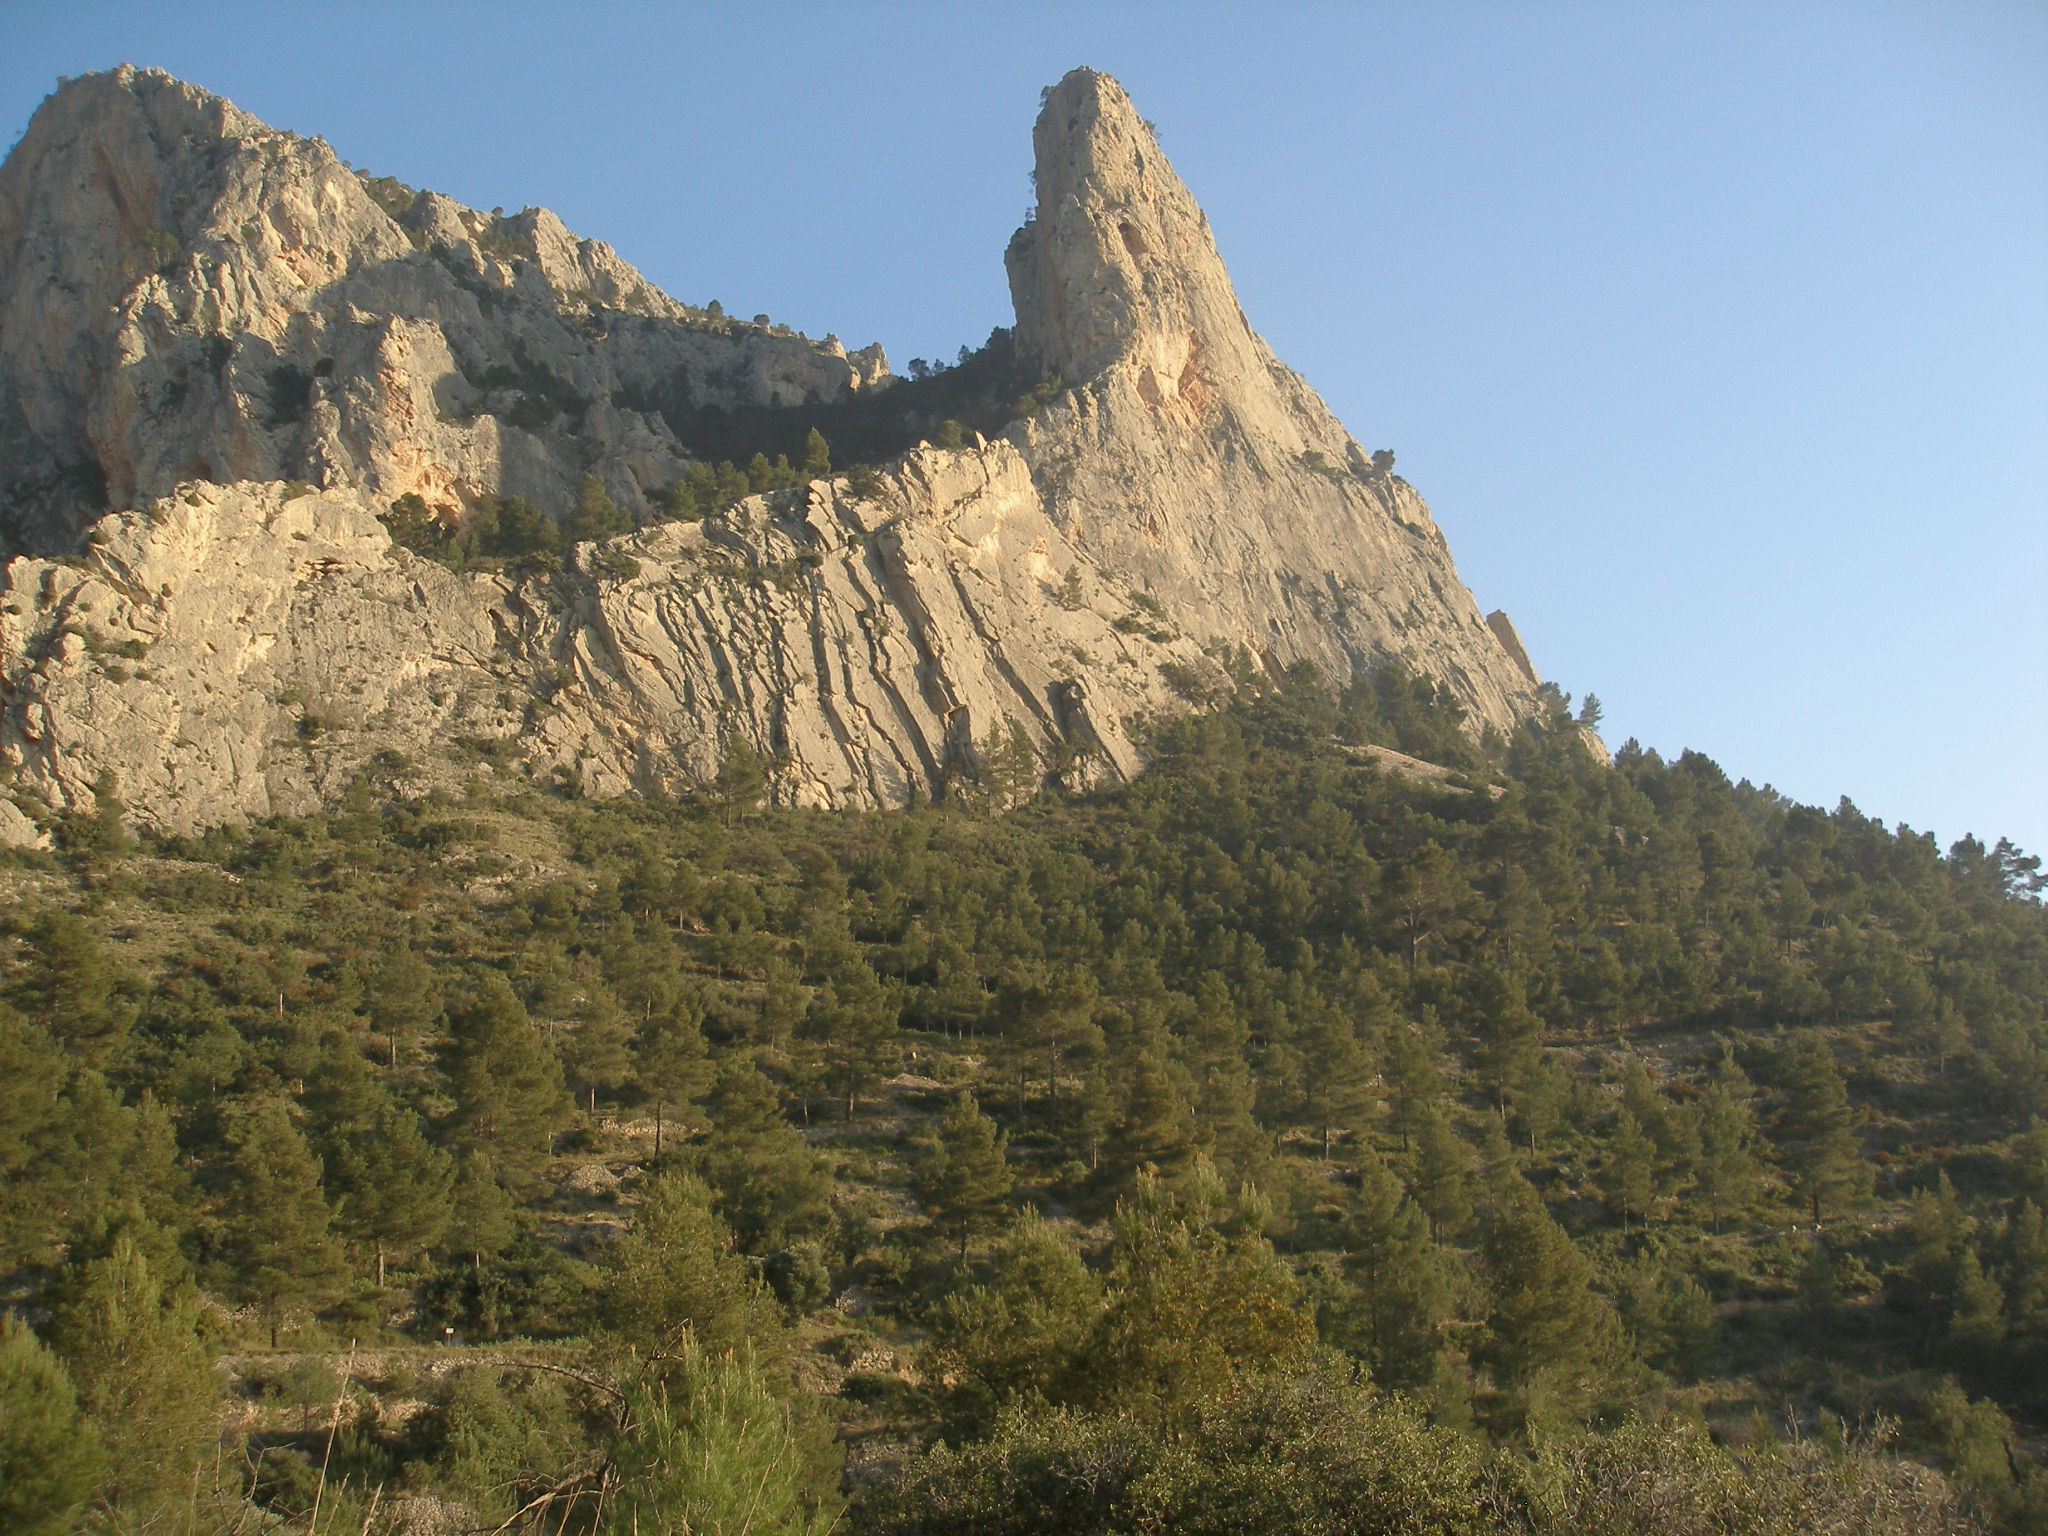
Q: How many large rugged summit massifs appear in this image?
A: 2